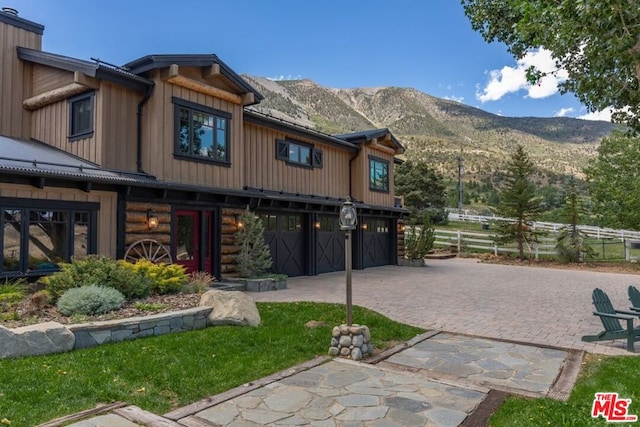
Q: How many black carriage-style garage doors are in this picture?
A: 3